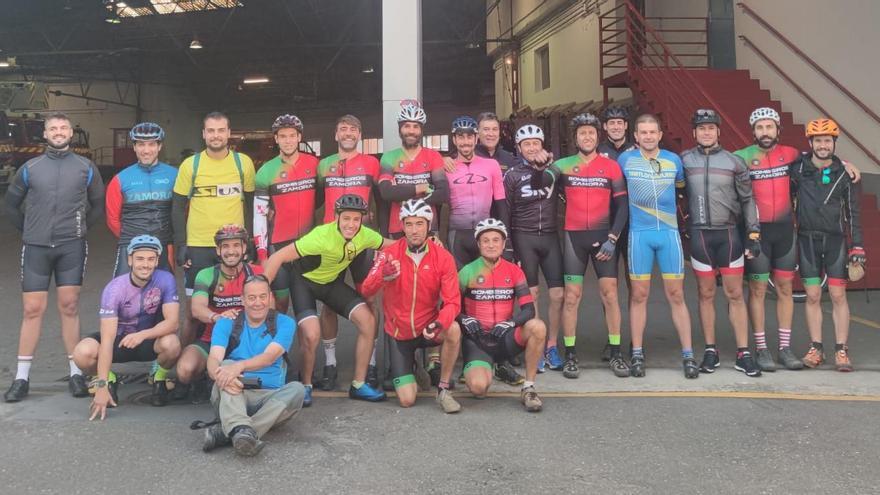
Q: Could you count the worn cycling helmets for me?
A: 15